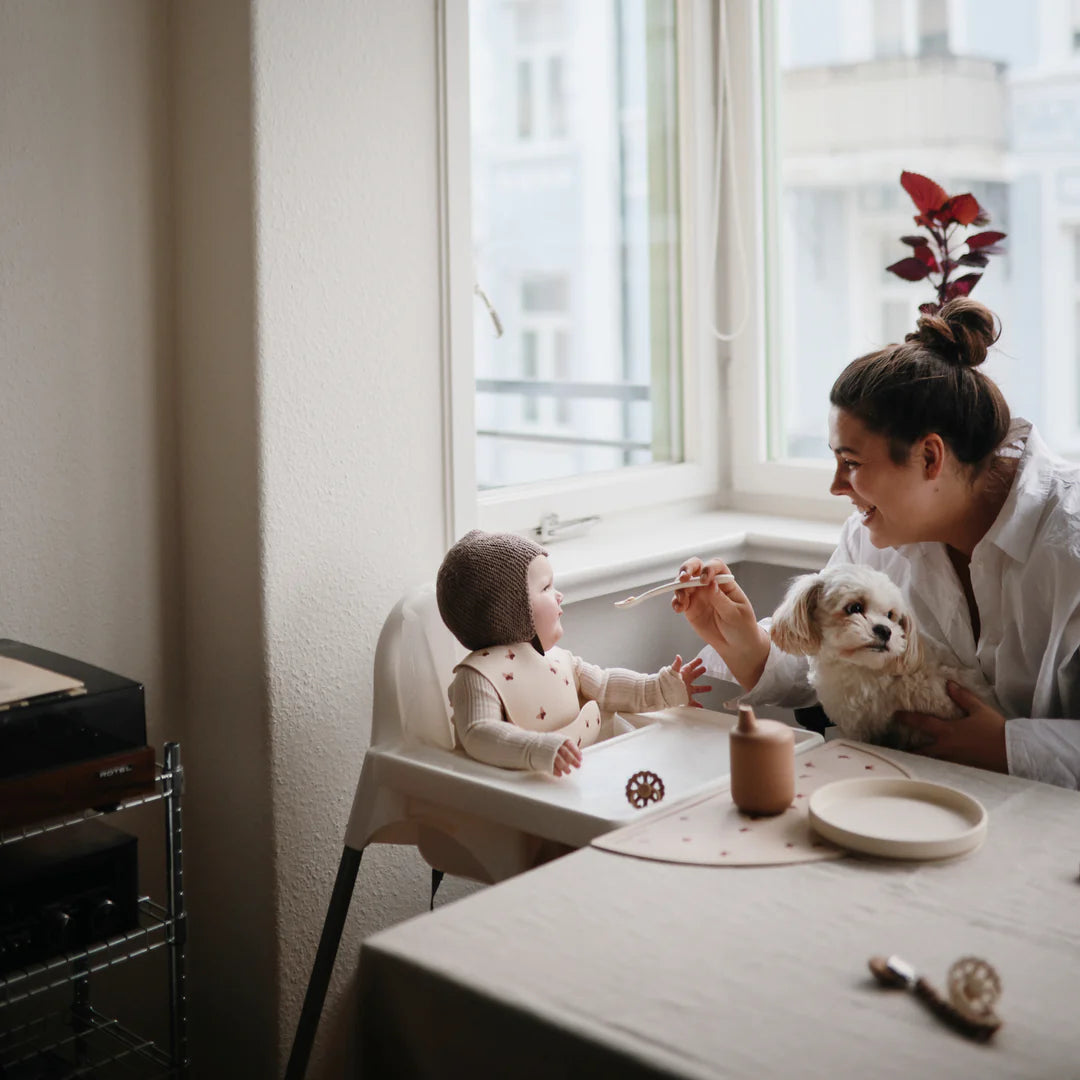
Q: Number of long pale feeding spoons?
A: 1